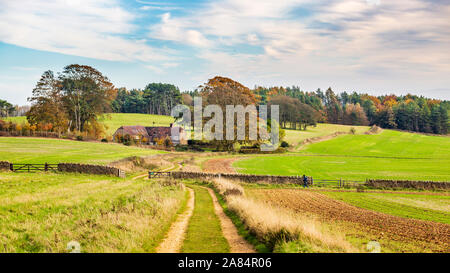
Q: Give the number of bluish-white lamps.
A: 0